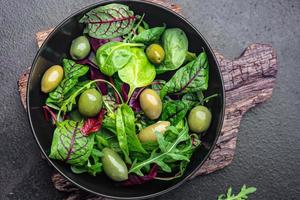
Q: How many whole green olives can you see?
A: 8